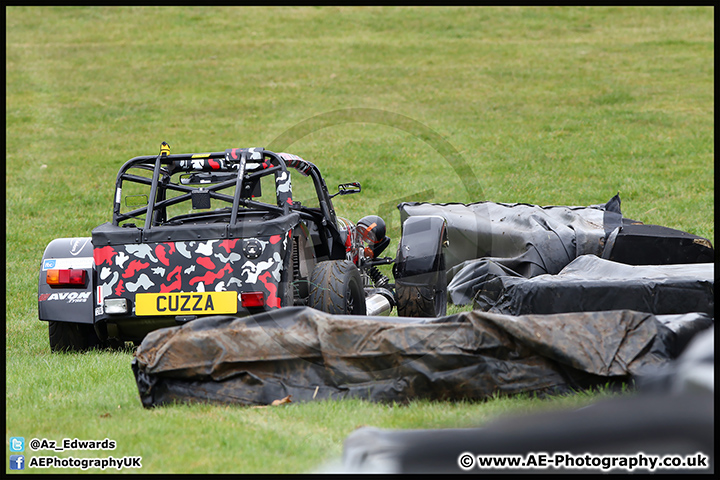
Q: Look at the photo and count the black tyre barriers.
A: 4